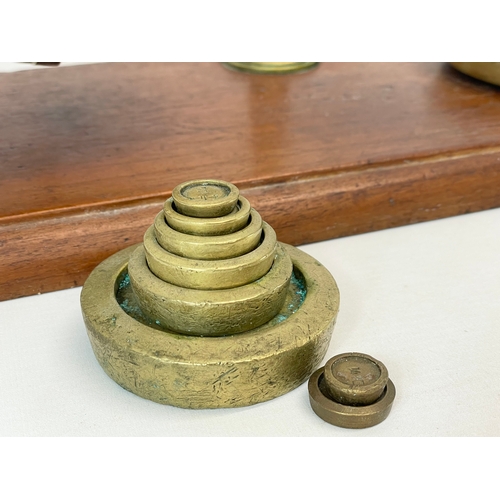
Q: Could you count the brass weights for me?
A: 8